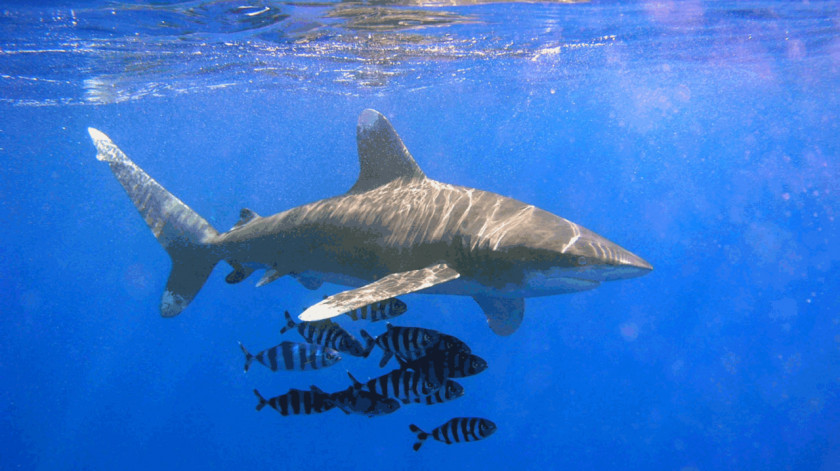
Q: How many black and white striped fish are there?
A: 11